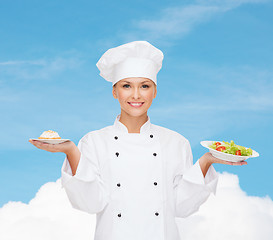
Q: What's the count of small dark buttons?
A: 8